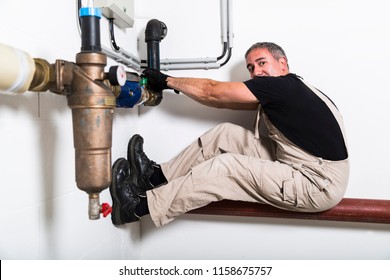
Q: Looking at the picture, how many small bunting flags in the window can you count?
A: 0